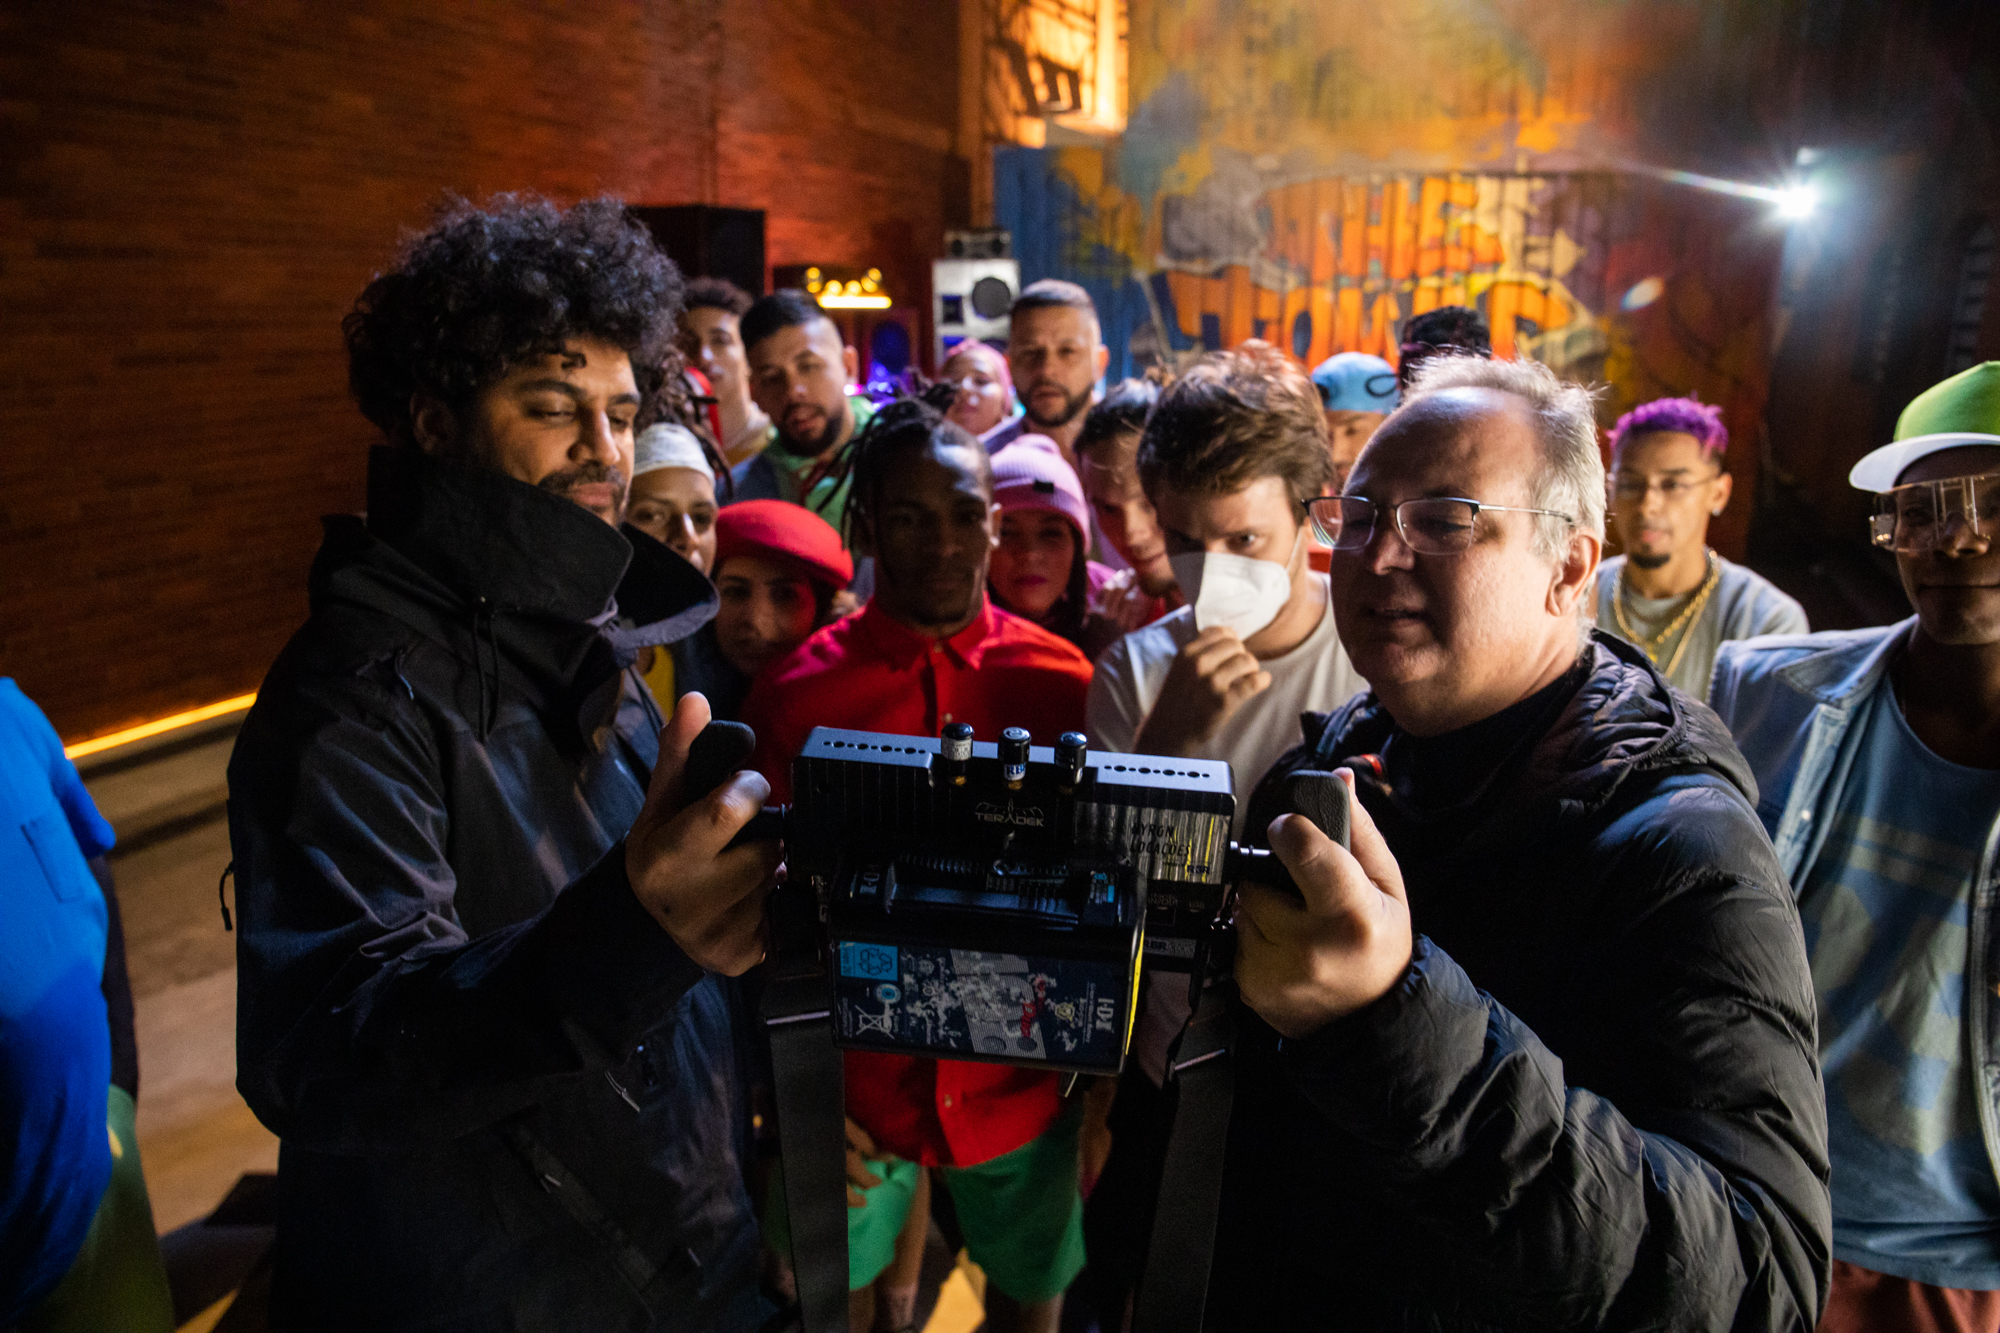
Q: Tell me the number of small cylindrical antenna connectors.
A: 3